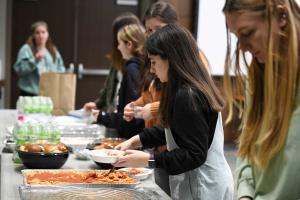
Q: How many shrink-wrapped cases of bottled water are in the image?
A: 3